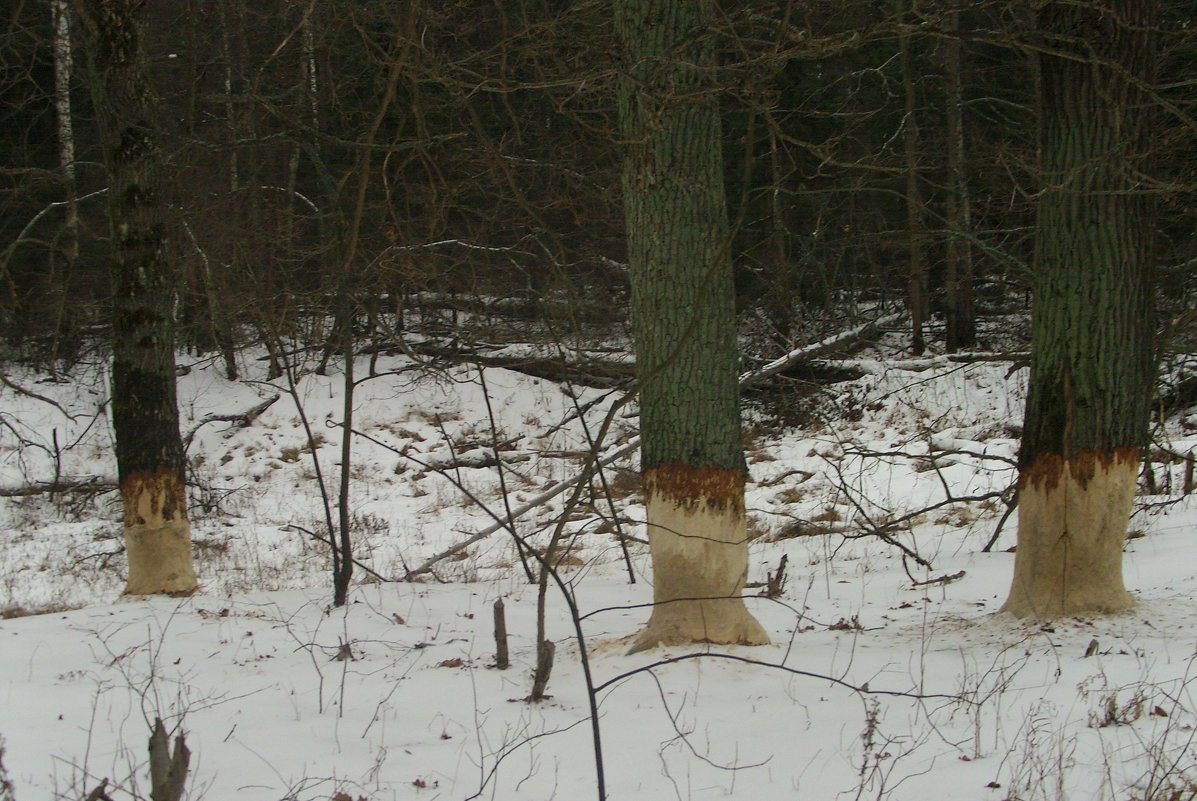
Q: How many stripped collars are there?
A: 3